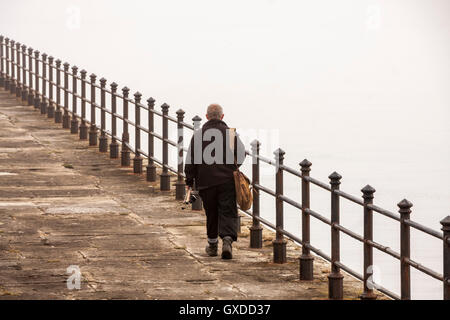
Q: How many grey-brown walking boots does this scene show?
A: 2